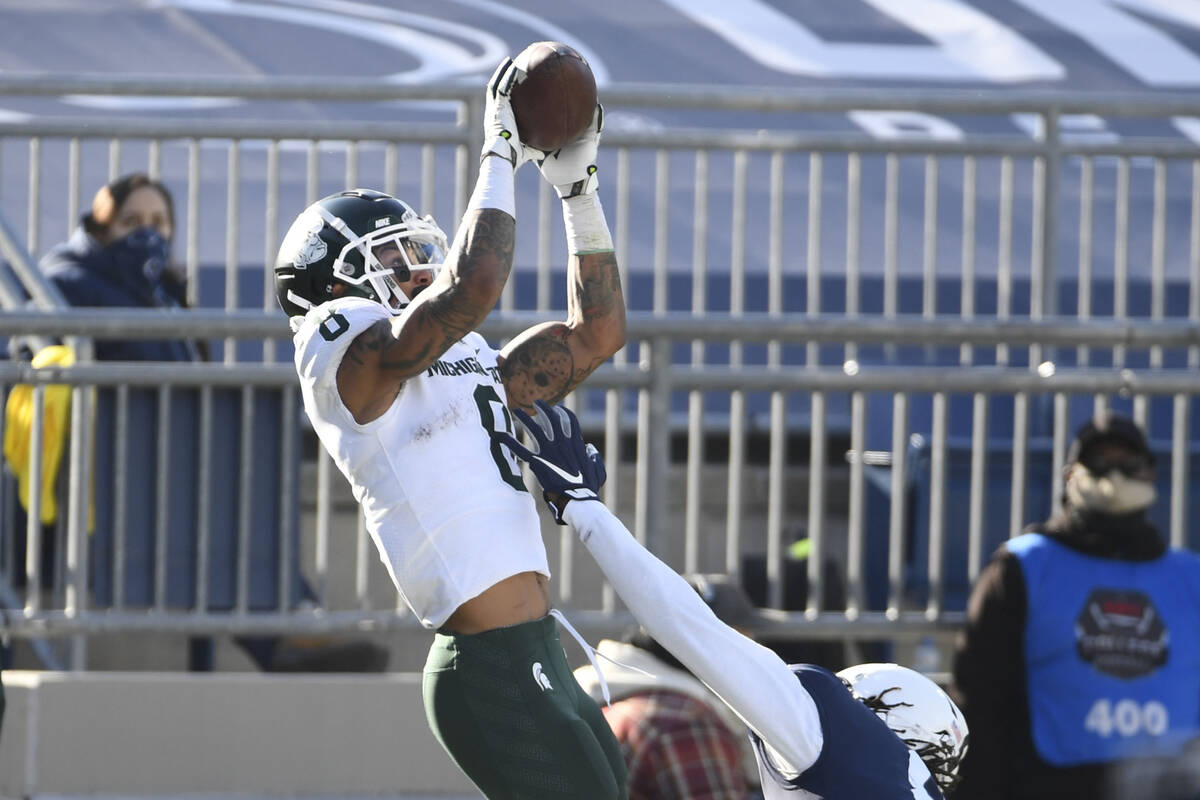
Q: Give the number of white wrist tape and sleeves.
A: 3